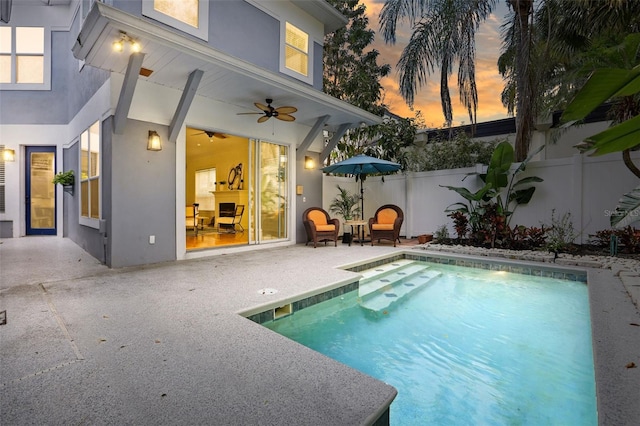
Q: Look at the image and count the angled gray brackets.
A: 4